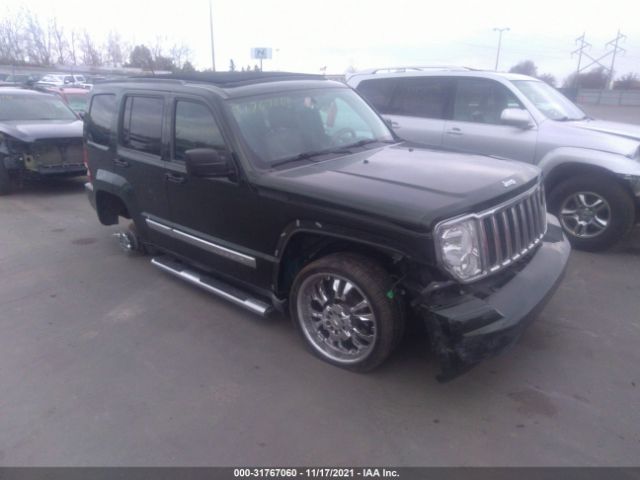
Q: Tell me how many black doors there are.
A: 2